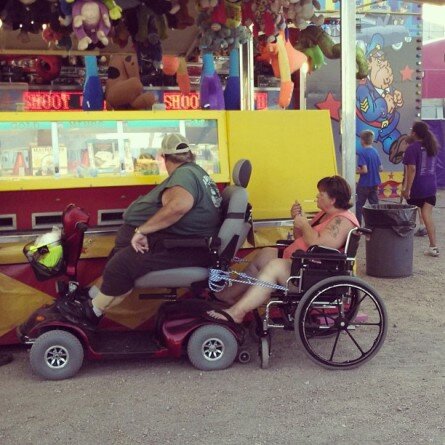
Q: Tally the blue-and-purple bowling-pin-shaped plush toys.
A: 3